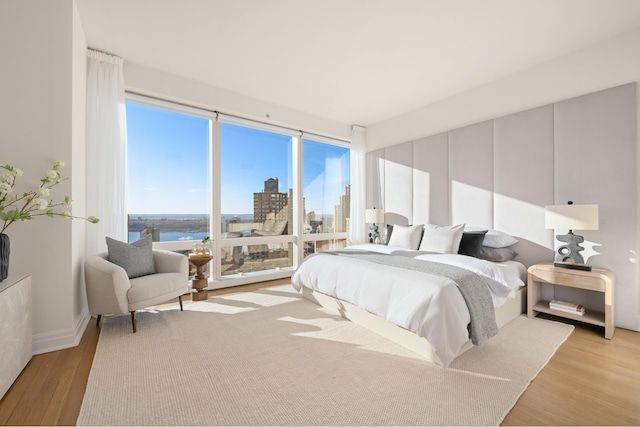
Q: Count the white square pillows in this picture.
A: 2